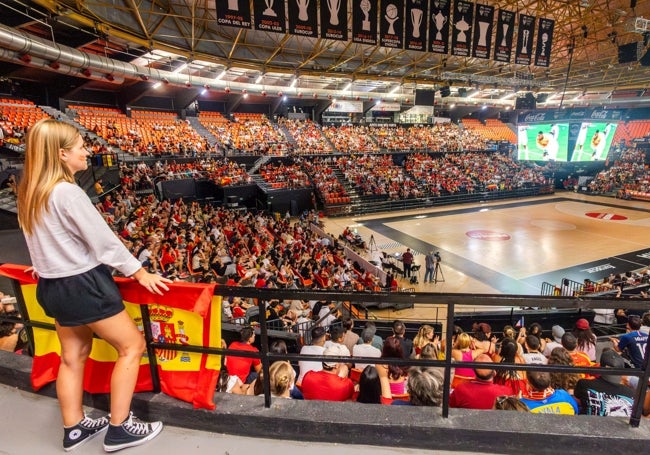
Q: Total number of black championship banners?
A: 13